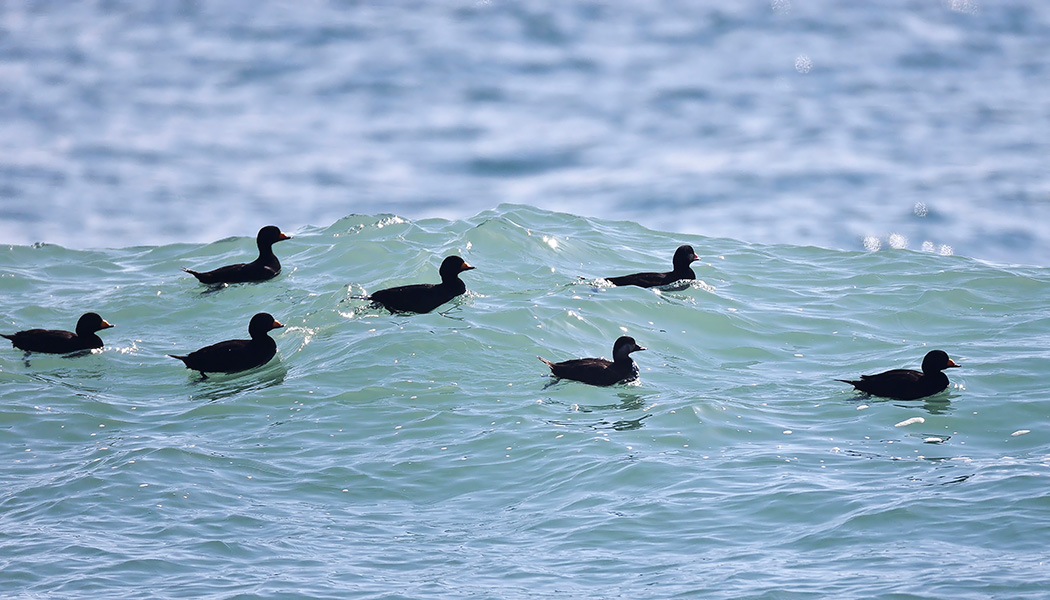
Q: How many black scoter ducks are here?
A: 7